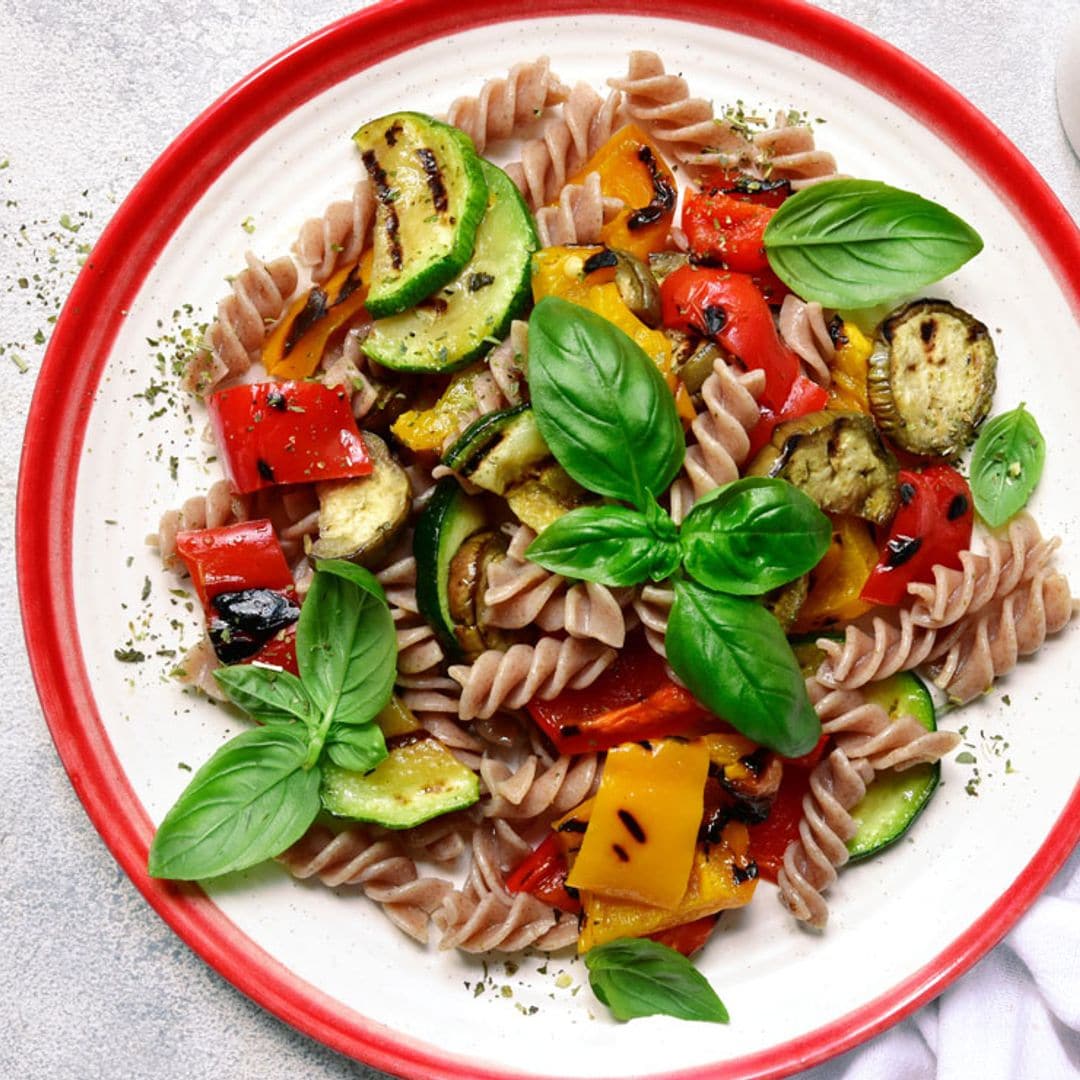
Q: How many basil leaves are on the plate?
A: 11